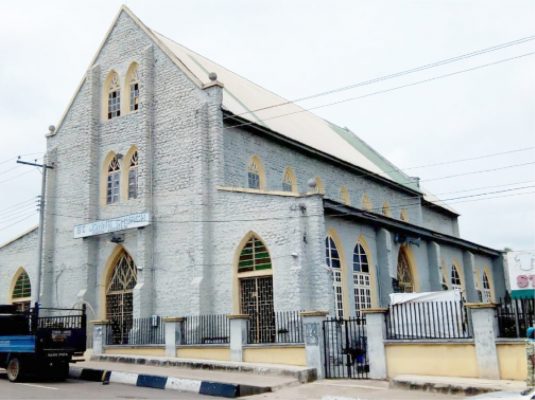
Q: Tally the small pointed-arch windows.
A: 11